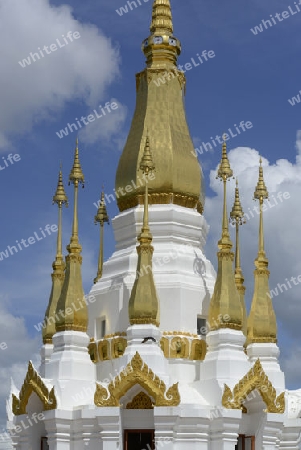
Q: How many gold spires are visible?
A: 8